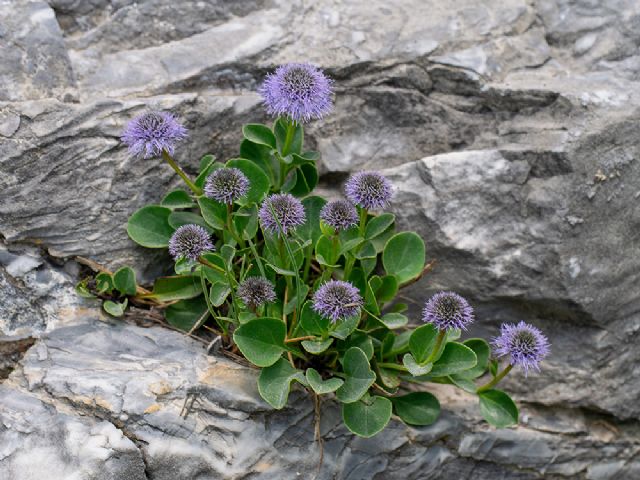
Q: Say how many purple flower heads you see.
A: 11